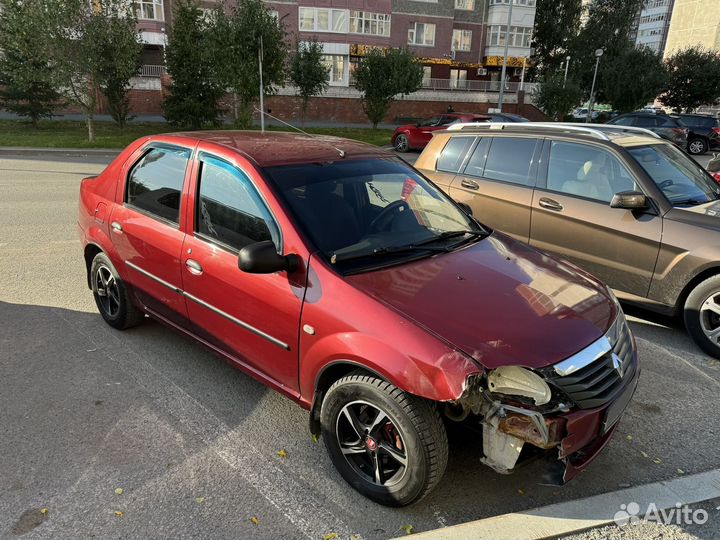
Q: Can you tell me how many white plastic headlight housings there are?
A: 1